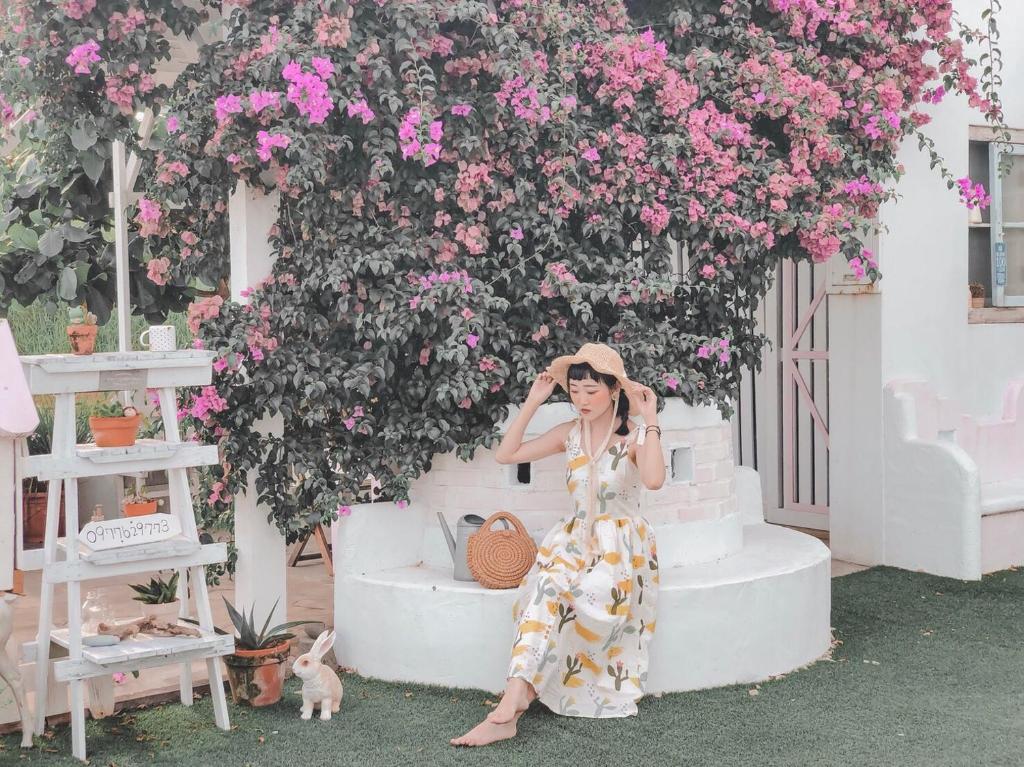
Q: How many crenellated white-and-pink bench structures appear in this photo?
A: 1